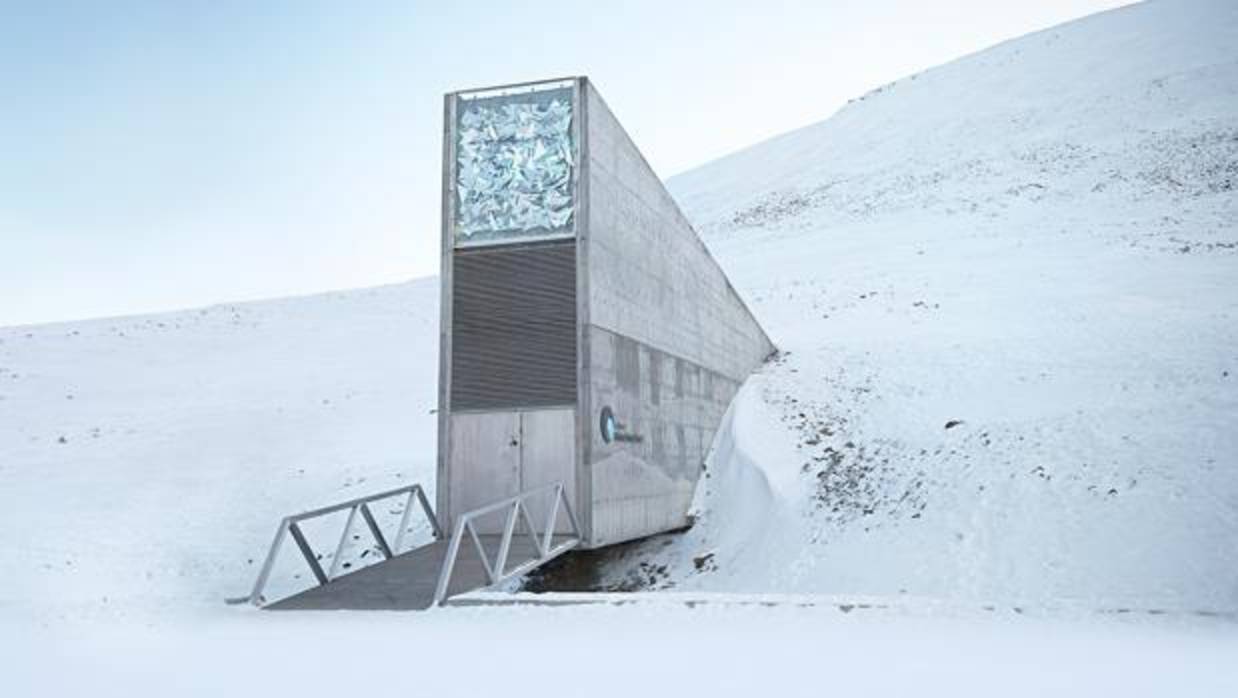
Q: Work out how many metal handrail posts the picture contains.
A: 12